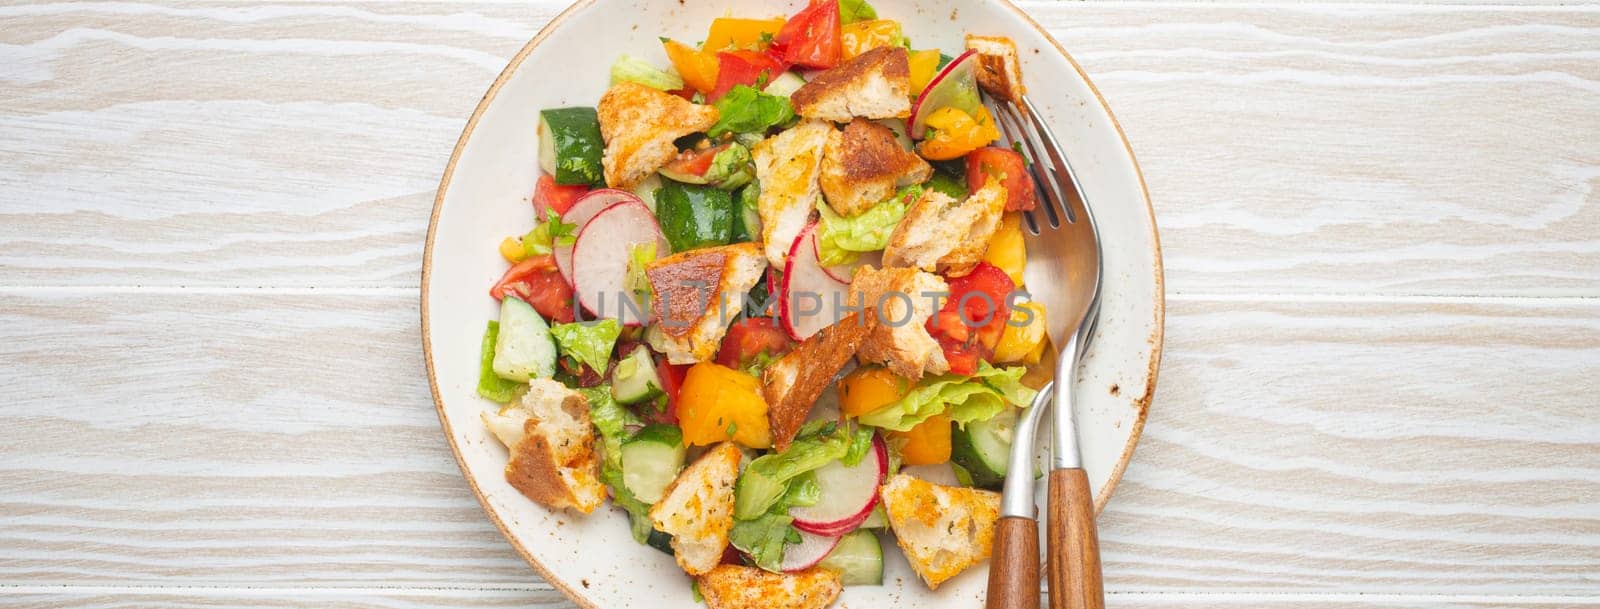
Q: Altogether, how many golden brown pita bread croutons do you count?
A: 13